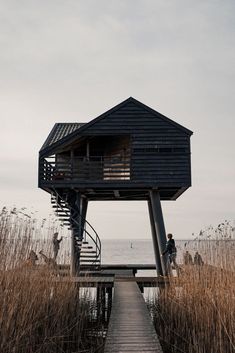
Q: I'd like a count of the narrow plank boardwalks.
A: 1